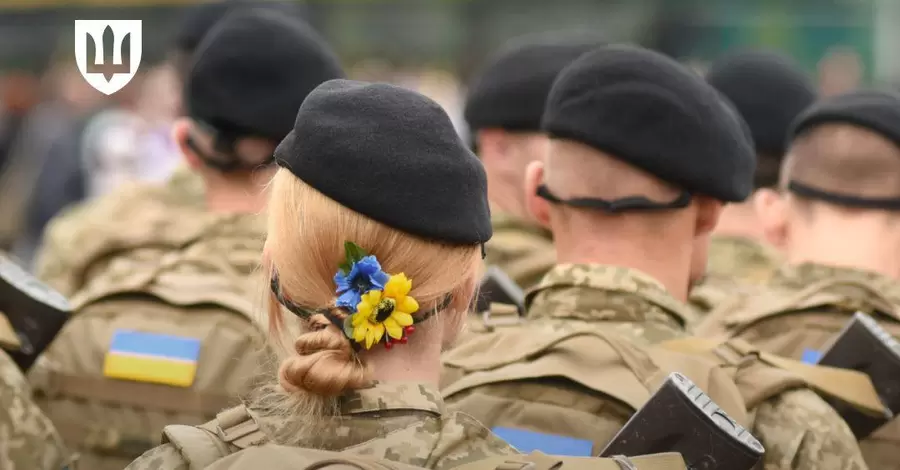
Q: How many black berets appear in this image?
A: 7